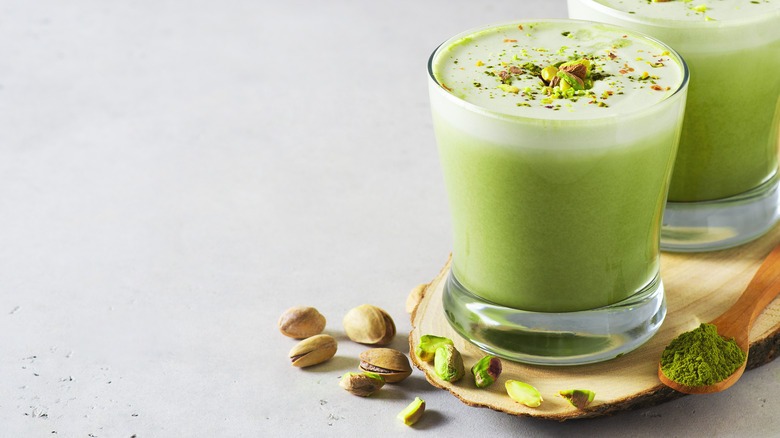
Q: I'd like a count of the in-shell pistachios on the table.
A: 5